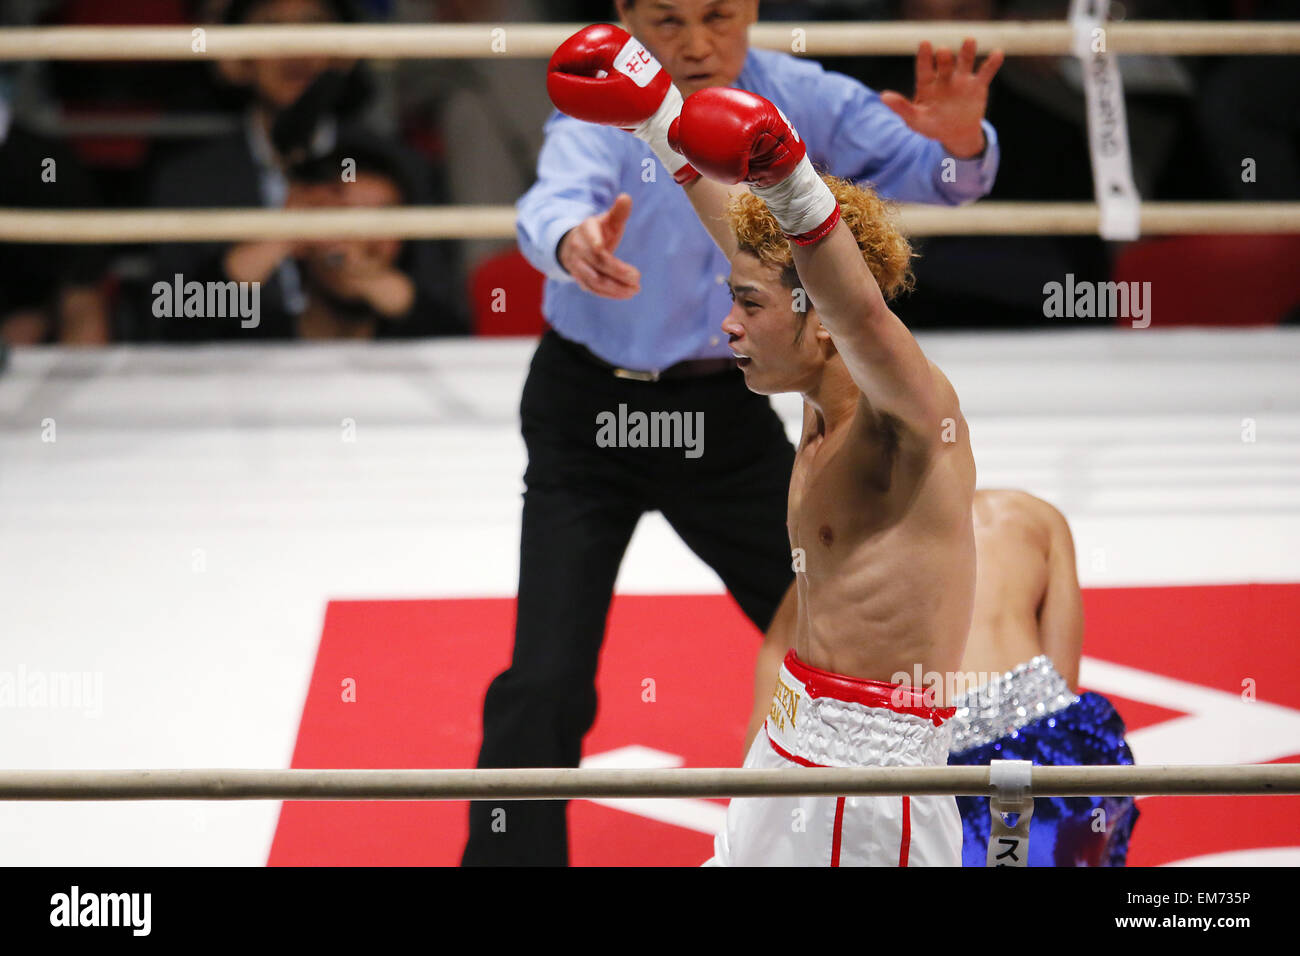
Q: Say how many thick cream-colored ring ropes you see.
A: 3